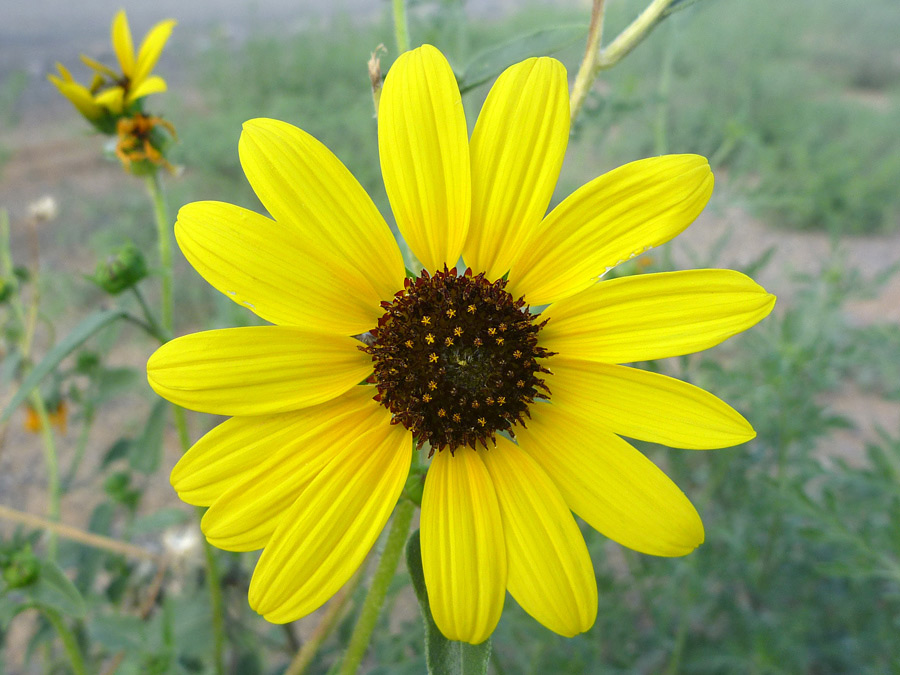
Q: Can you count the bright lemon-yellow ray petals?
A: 14